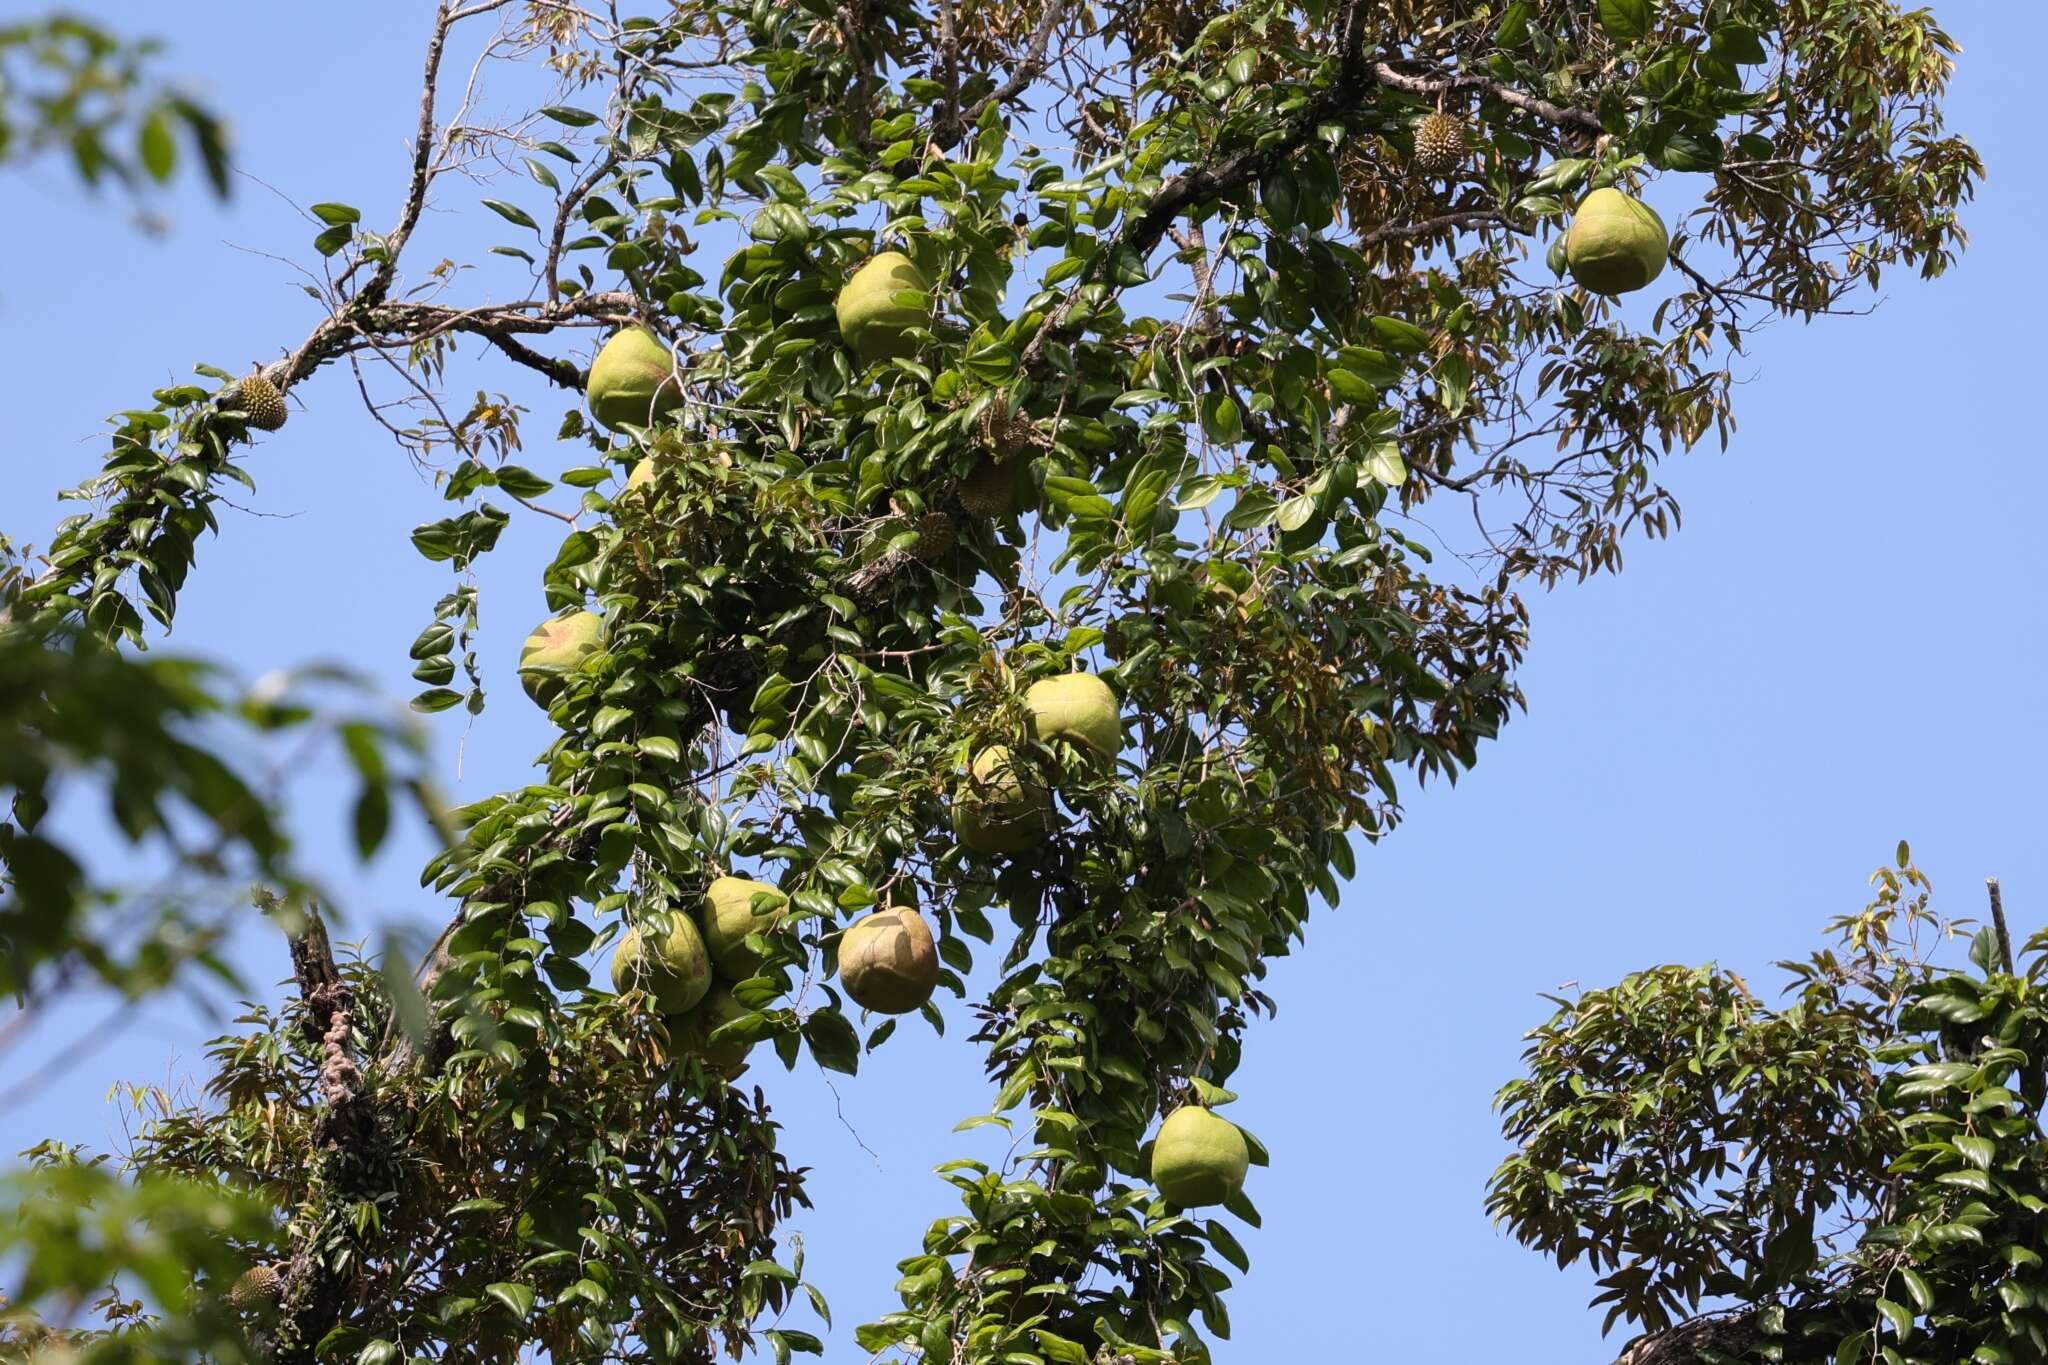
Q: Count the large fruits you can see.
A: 12